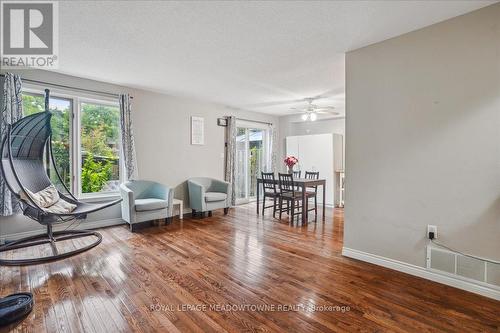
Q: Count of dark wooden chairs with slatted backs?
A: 4